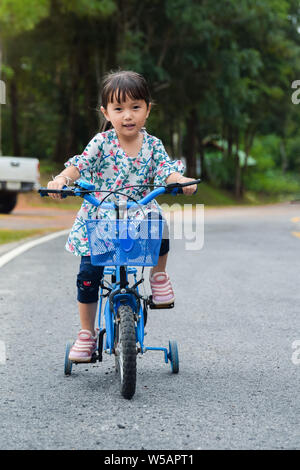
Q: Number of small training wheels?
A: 2